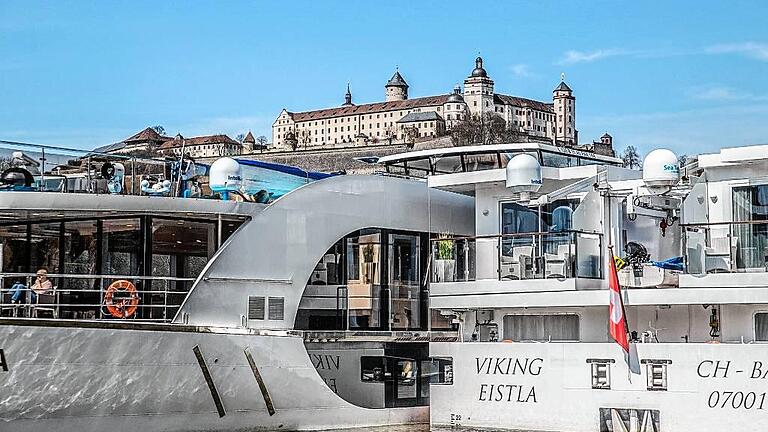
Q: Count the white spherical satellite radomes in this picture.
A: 3